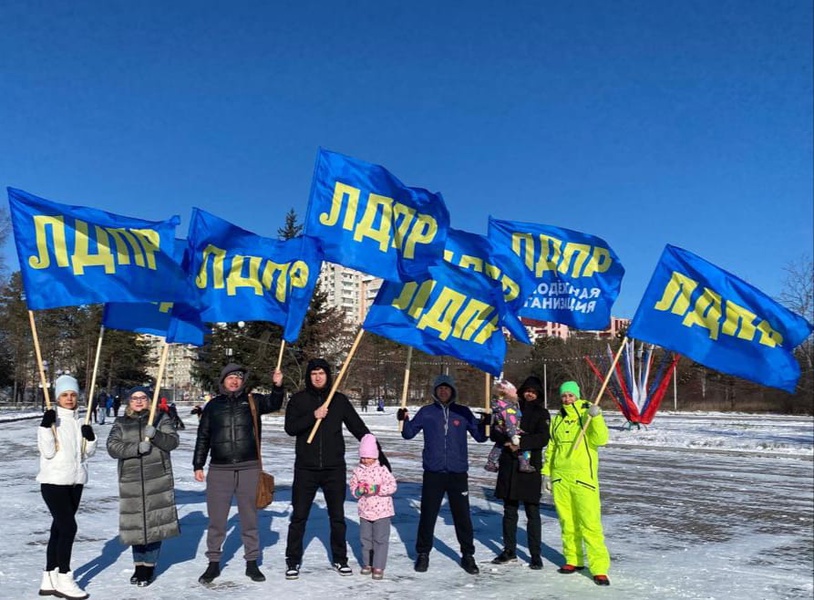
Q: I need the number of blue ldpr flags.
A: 8